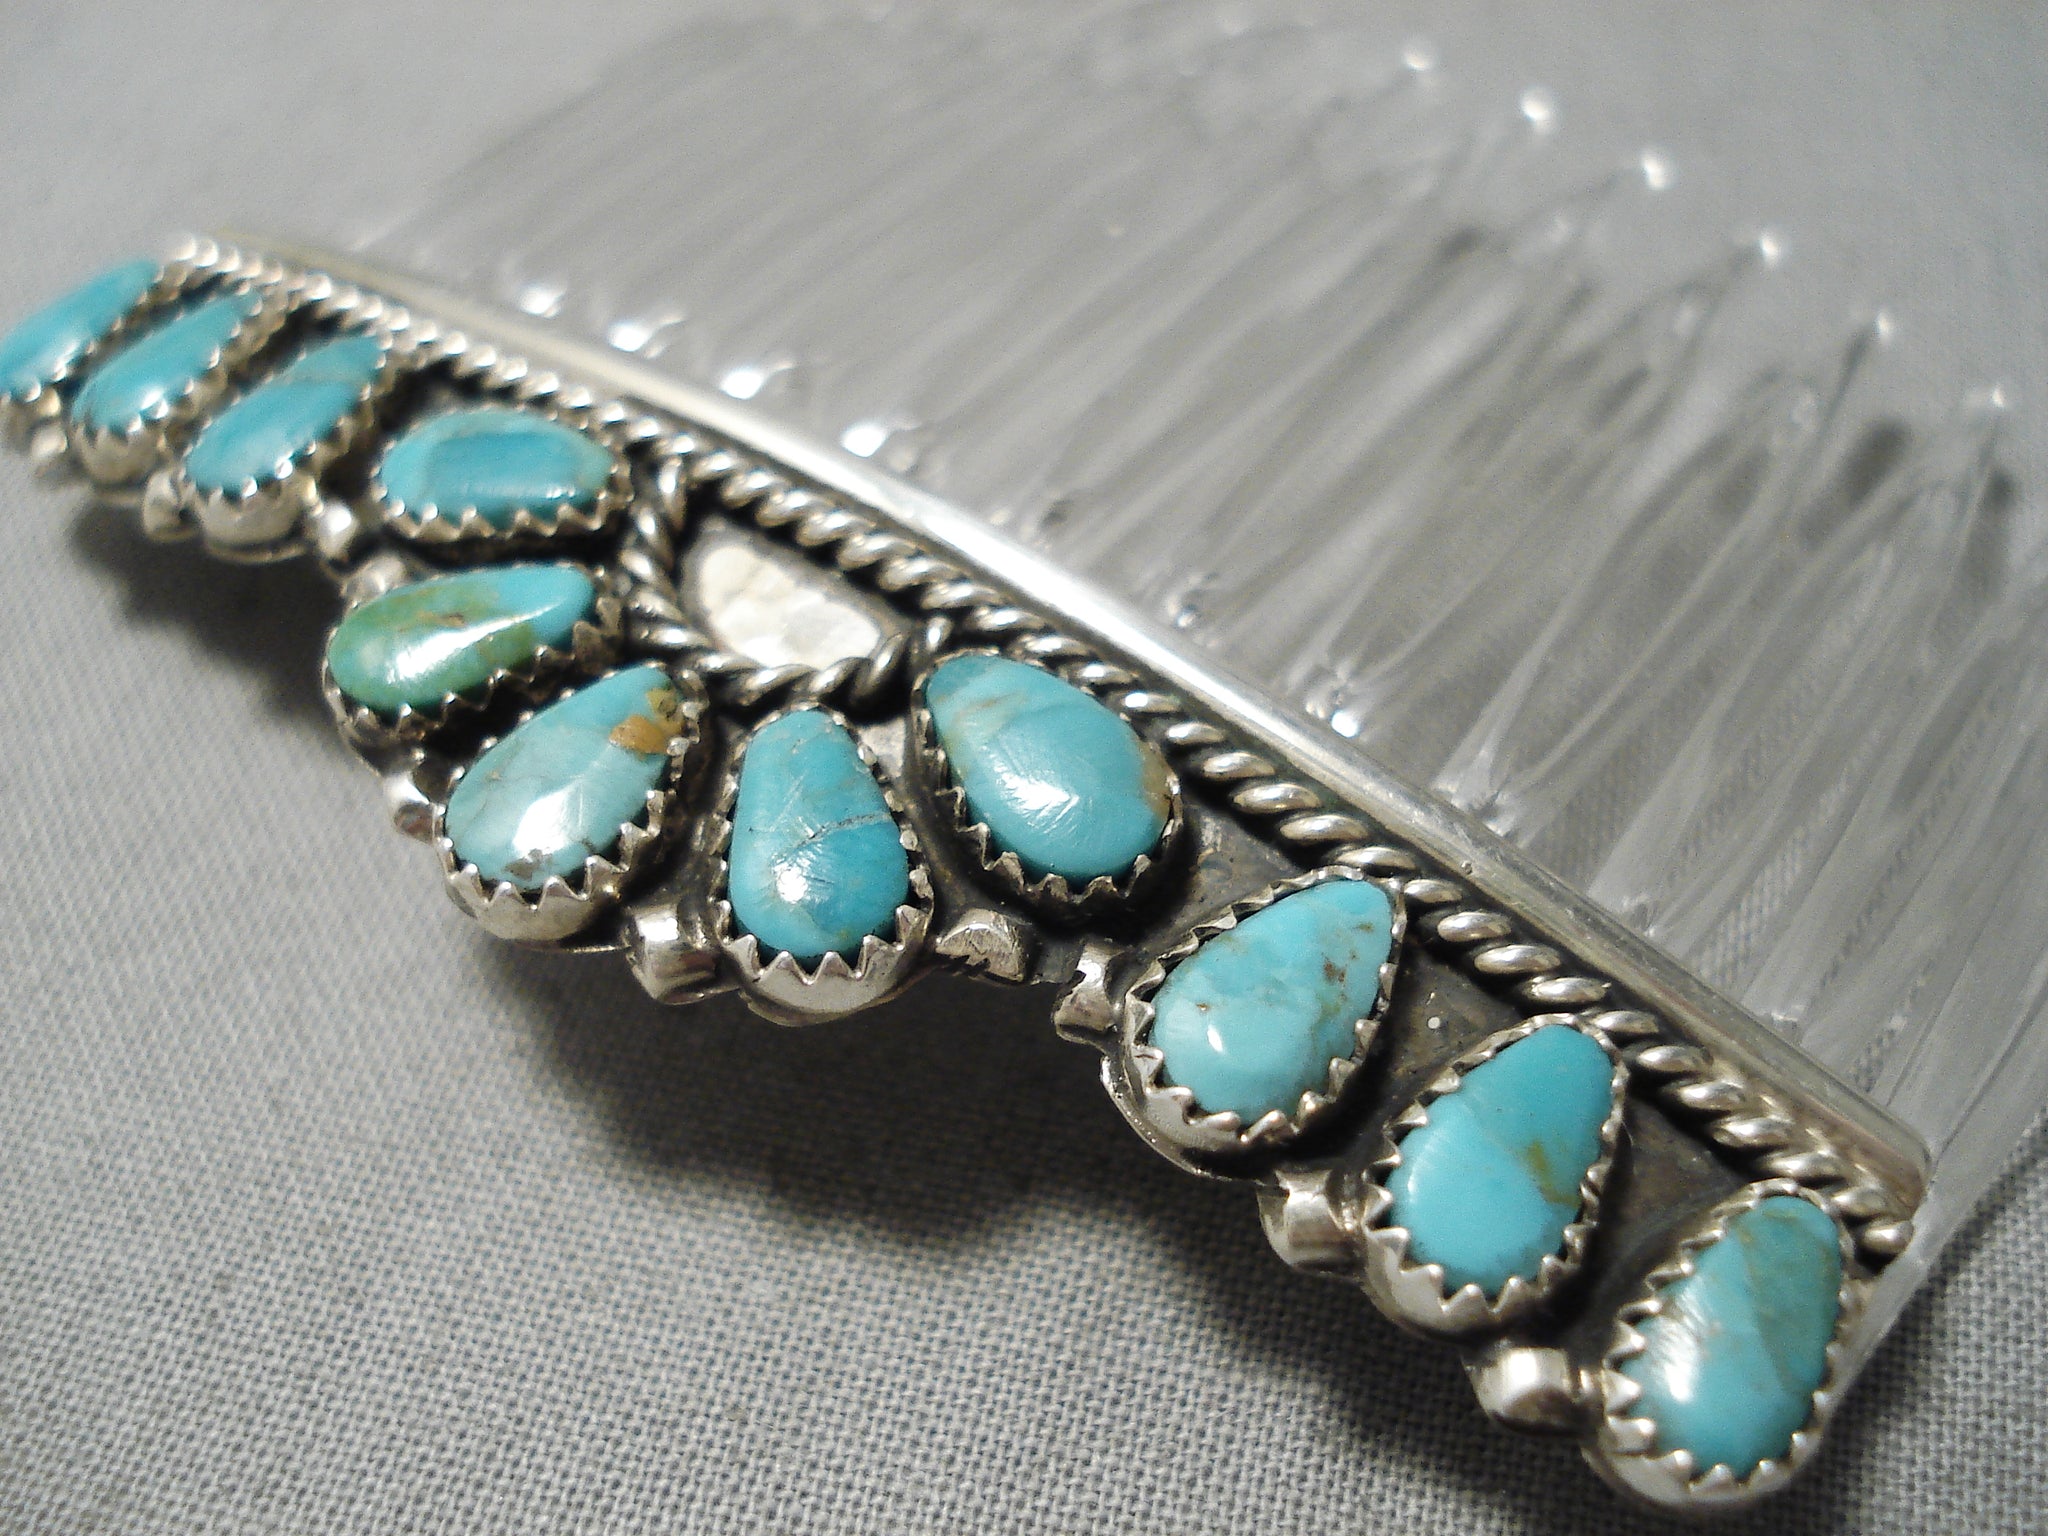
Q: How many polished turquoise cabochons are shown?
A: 11